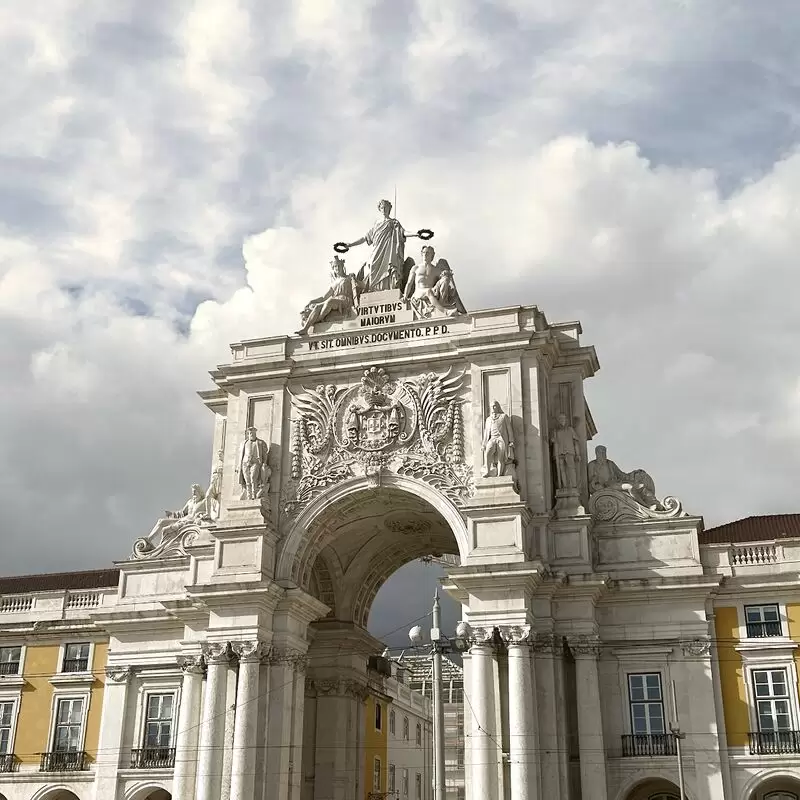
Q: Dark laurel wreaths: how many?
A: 2